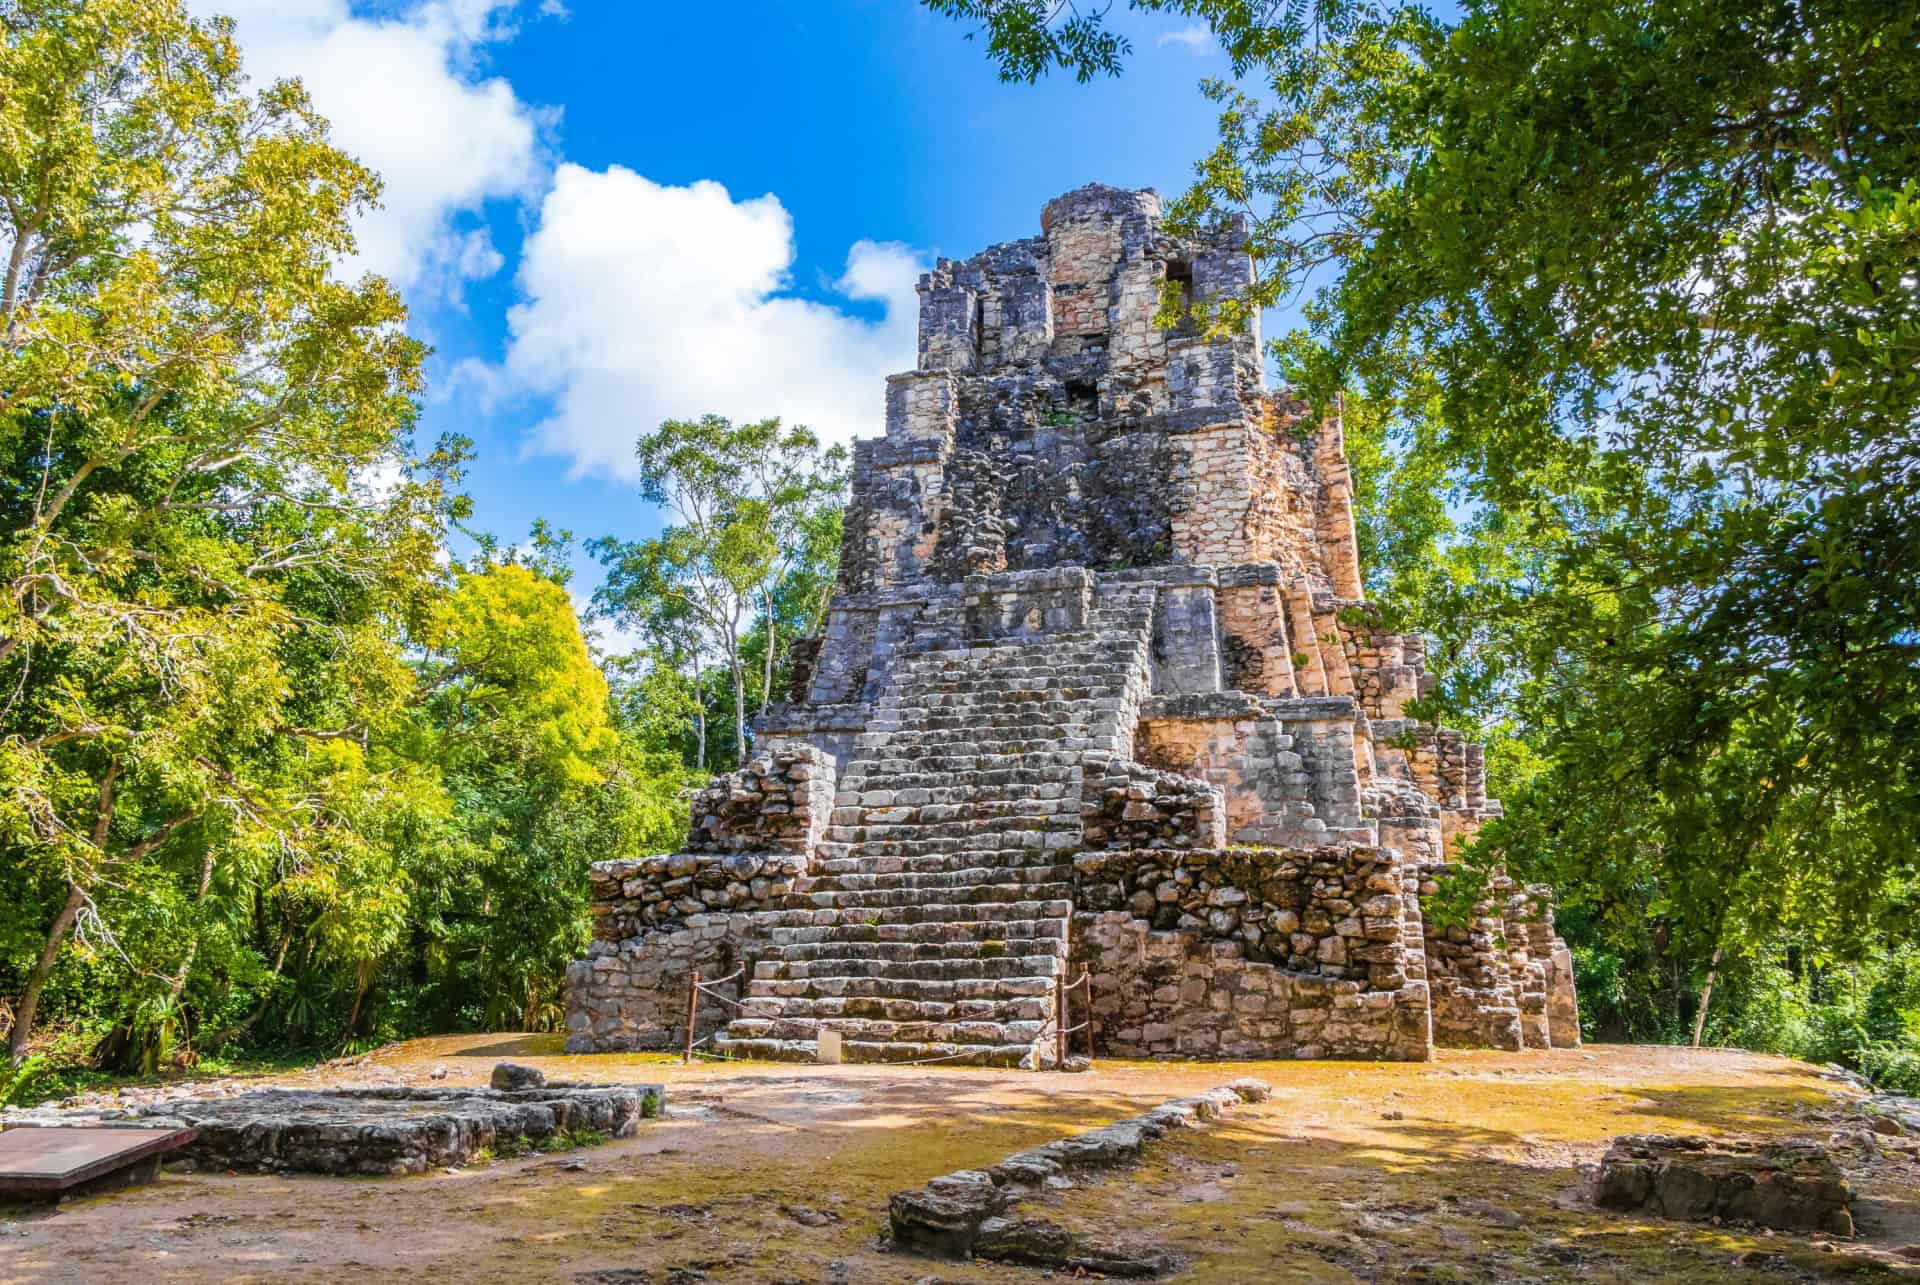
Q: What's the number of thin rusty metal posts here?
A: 4